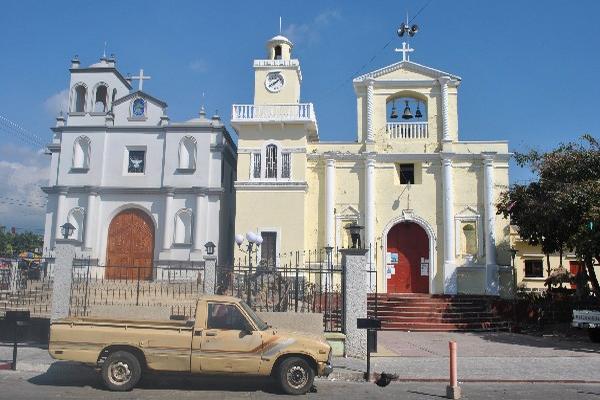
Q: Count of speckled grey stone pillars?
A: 3